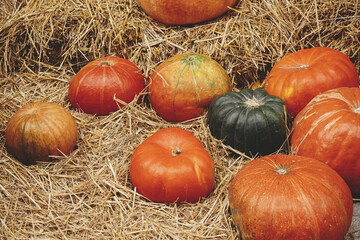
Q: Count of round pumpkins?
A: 9